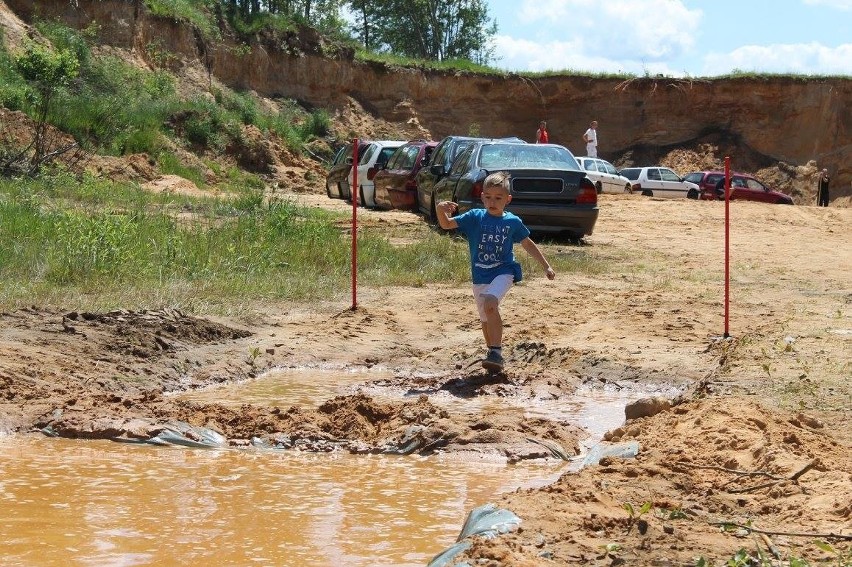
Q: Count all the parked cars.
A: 8